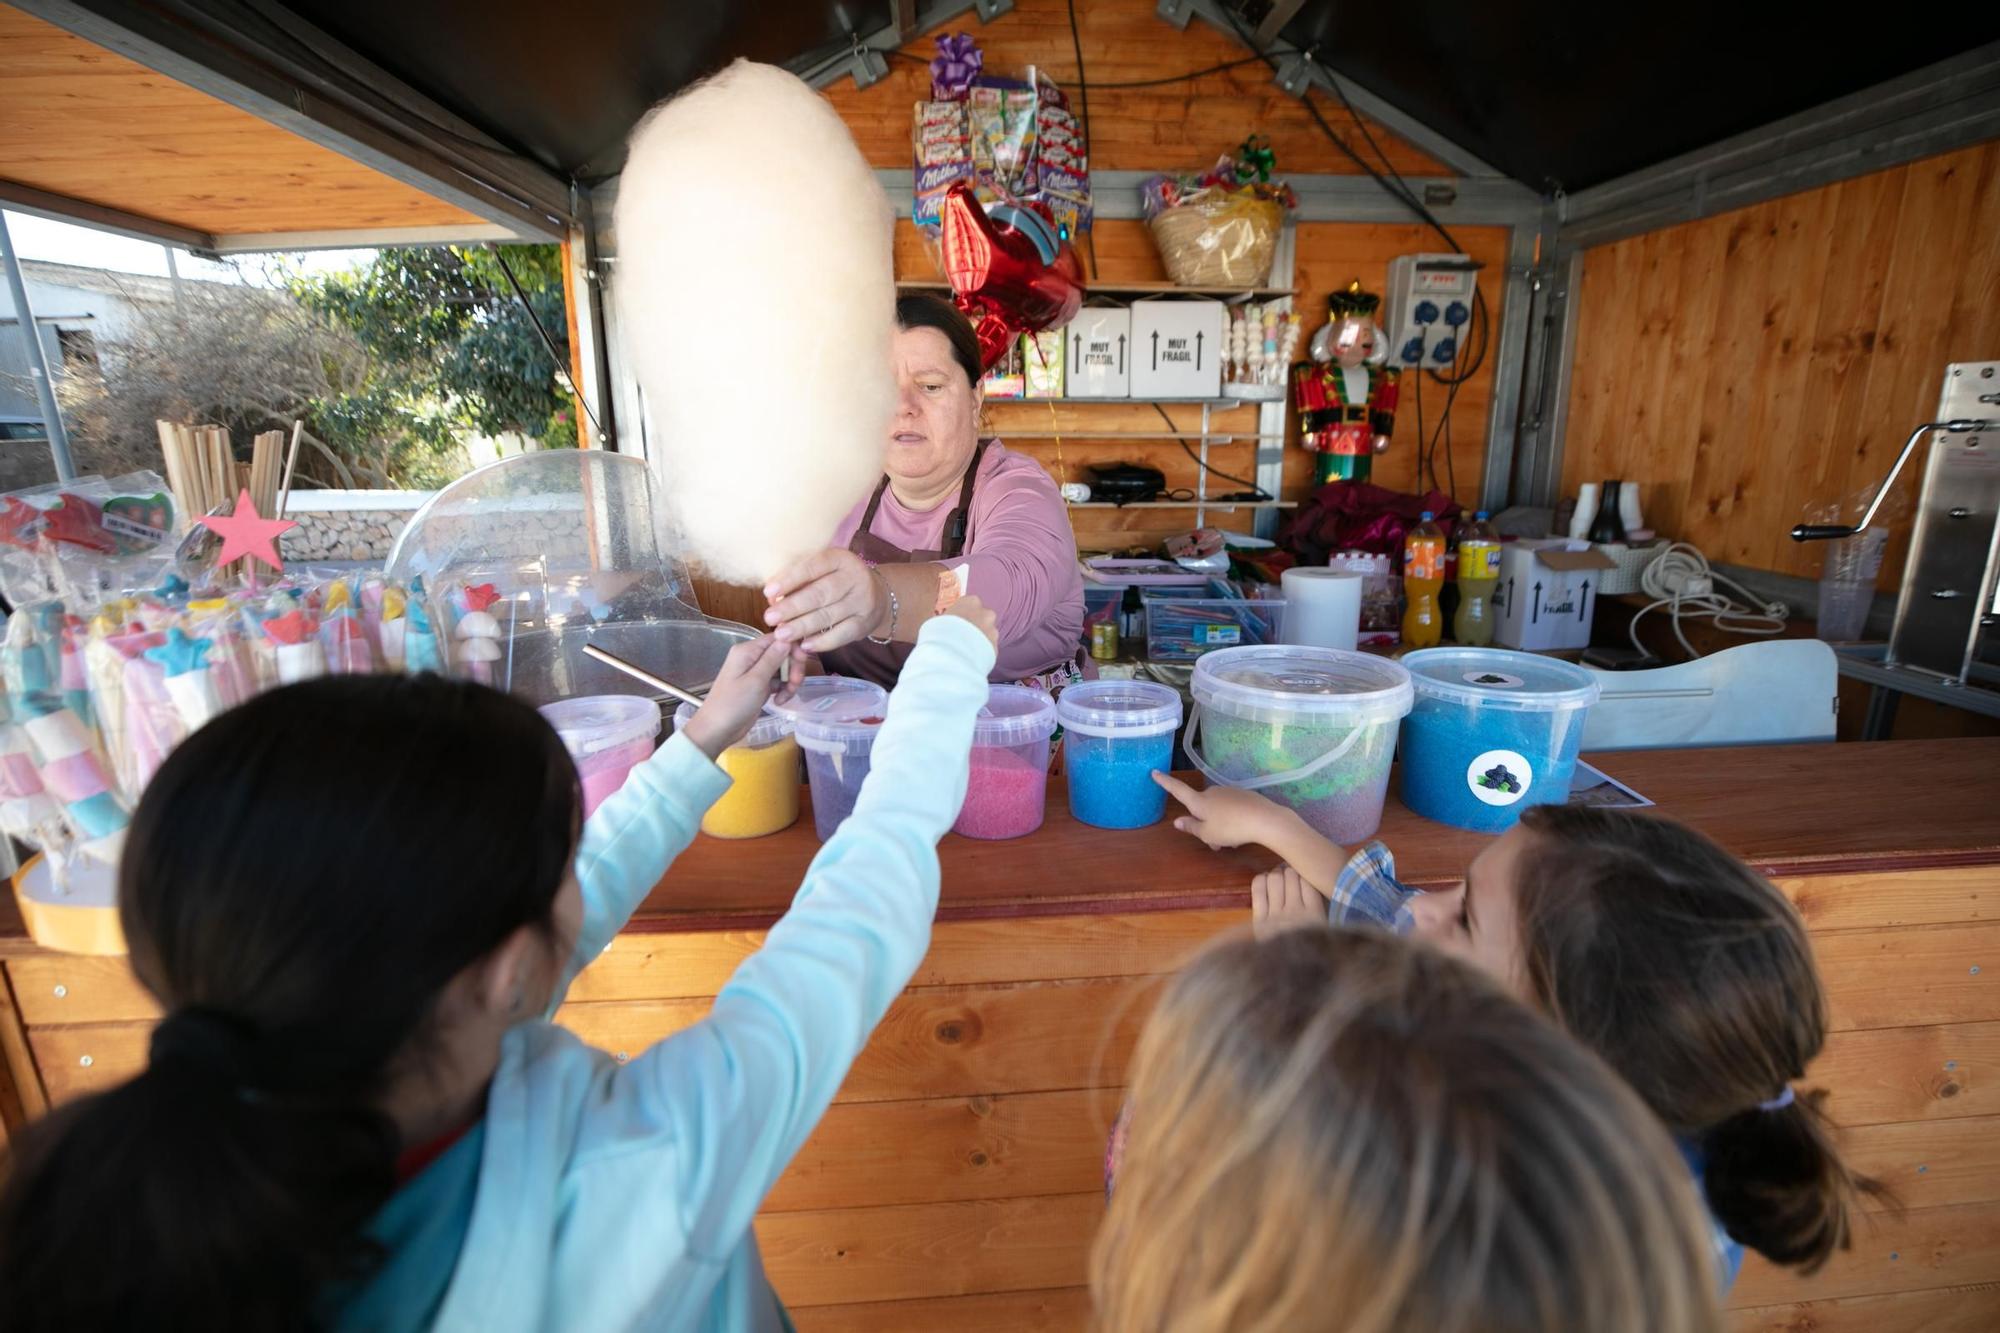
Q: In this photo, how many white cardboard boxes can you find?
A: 3